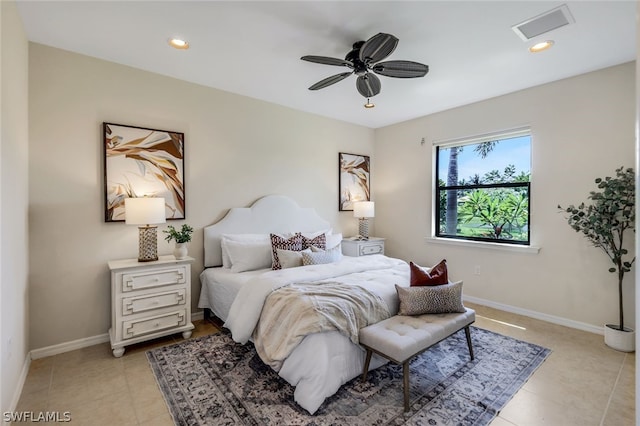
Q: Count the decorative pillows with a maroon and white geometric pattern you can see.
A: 2